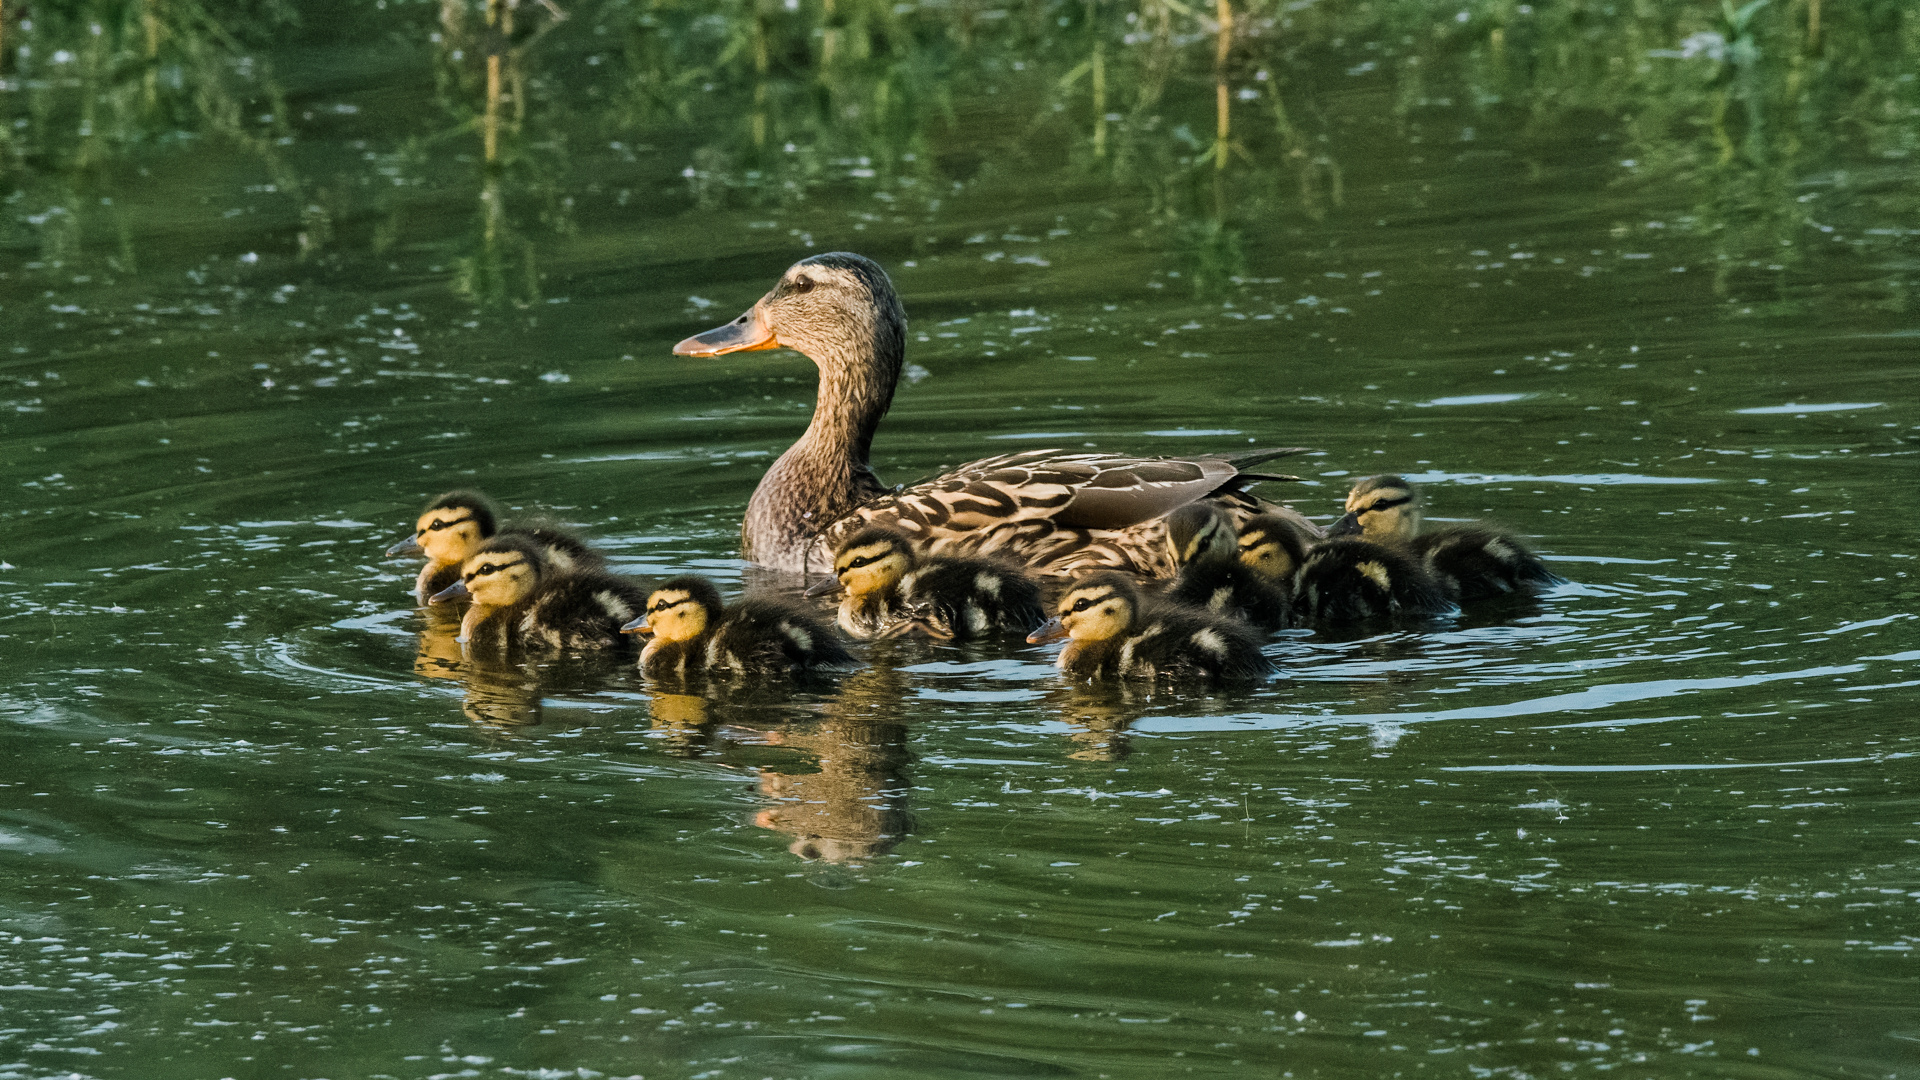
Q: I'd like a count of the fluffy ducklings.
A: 8